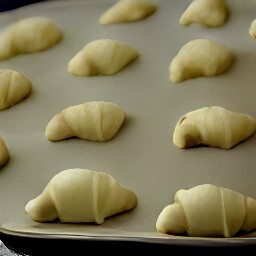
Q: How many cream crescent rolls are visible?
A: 12